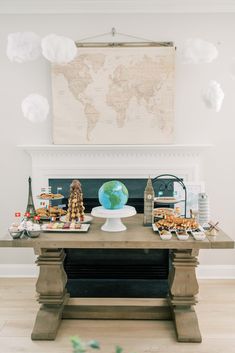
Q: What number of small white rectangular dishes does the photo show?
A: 3